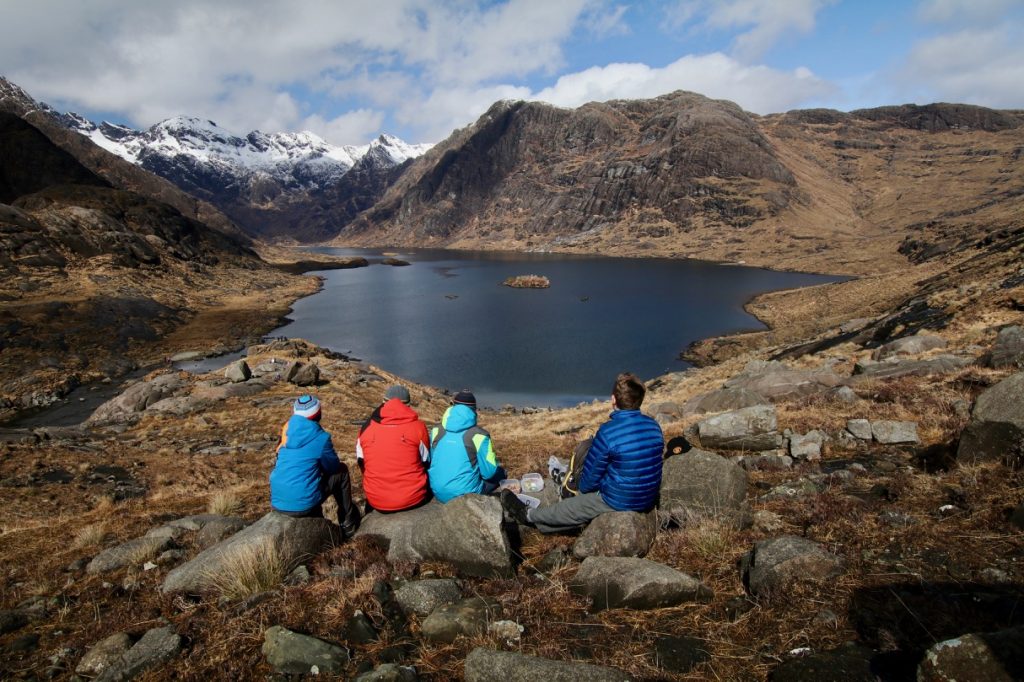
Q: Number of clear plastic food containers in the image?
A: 2